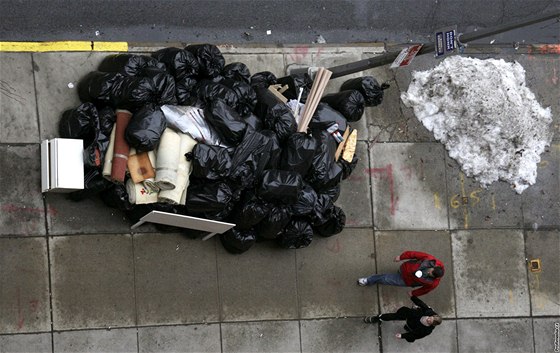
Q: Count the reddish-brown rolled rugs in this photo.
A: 1